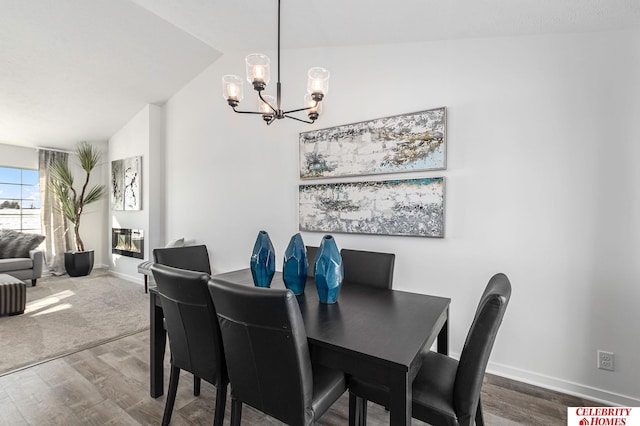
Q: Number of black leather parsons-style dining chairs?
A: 6